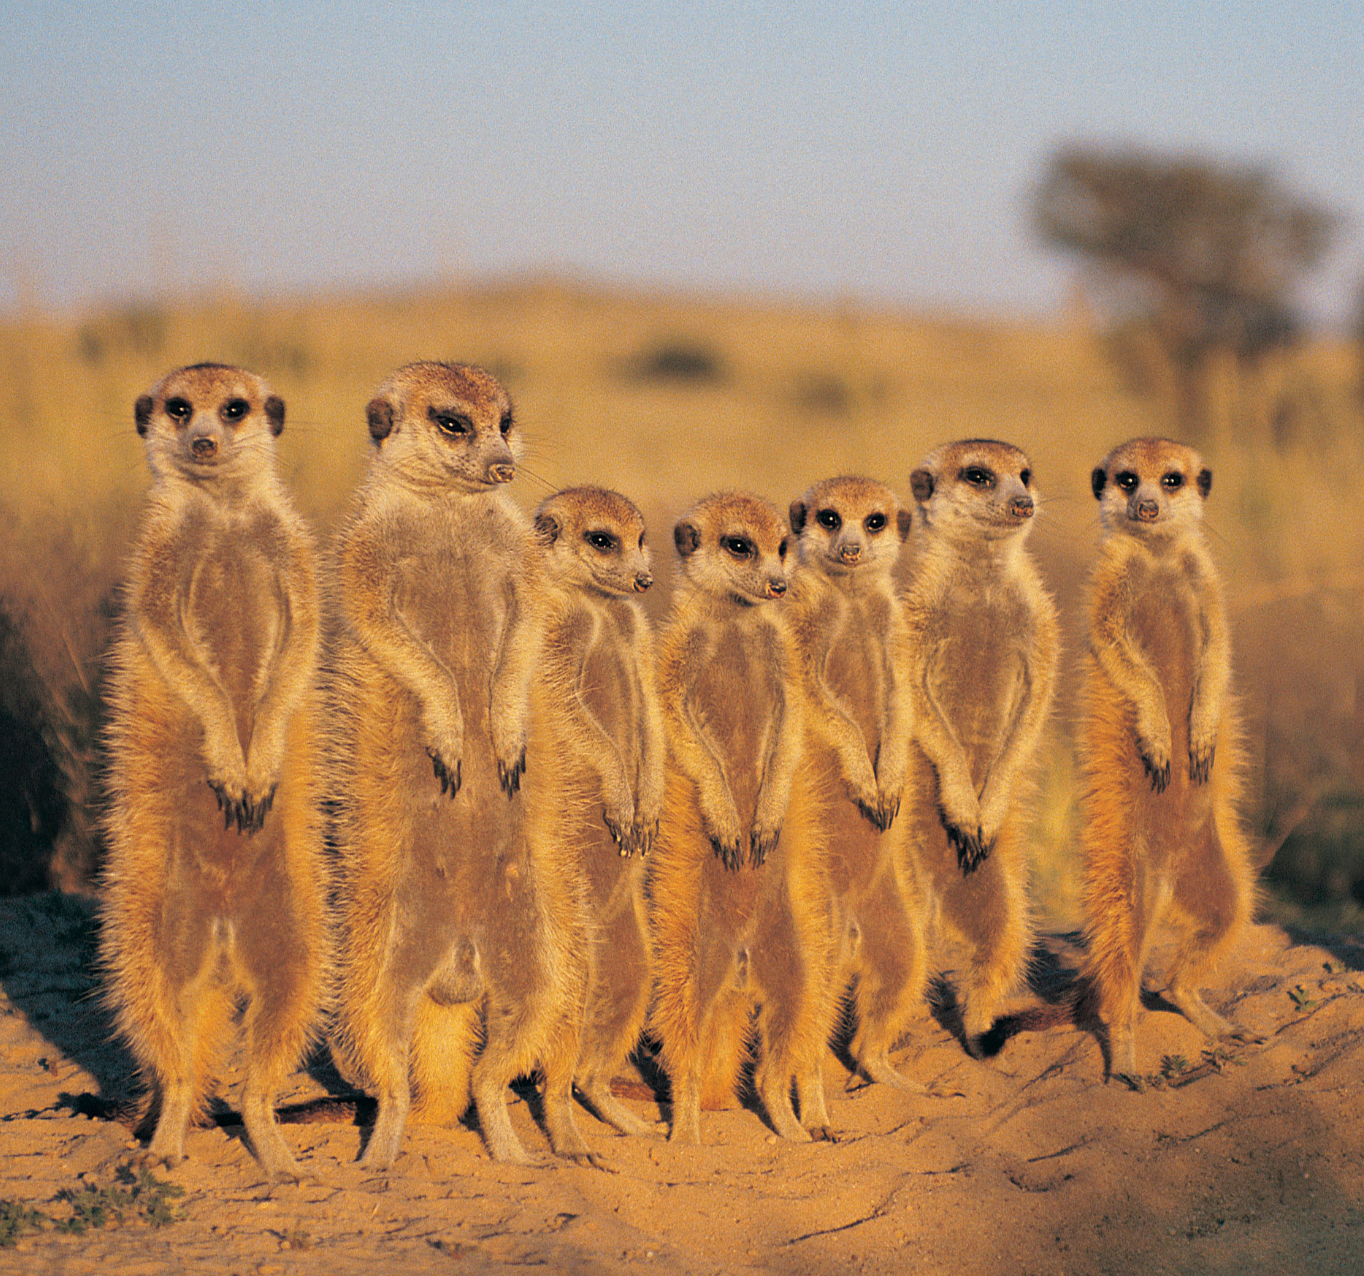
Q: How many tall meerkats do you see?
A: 2